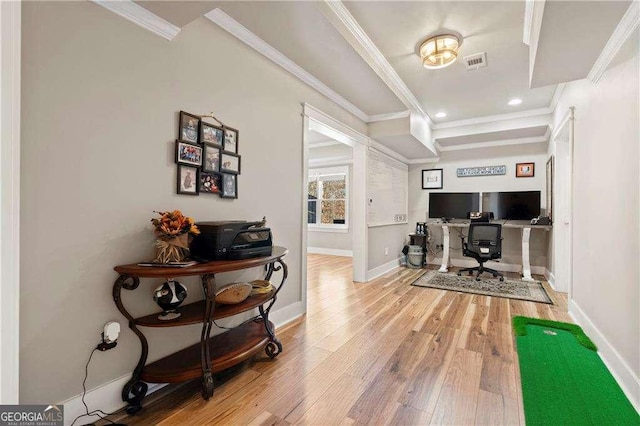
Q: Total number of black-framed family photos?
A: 9